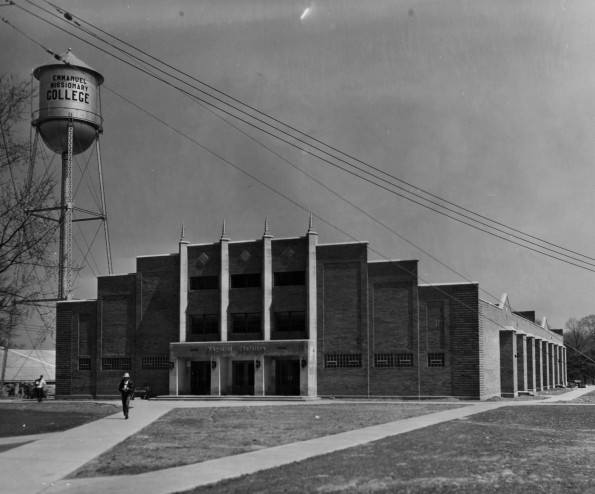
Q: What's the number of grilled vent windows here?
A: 6